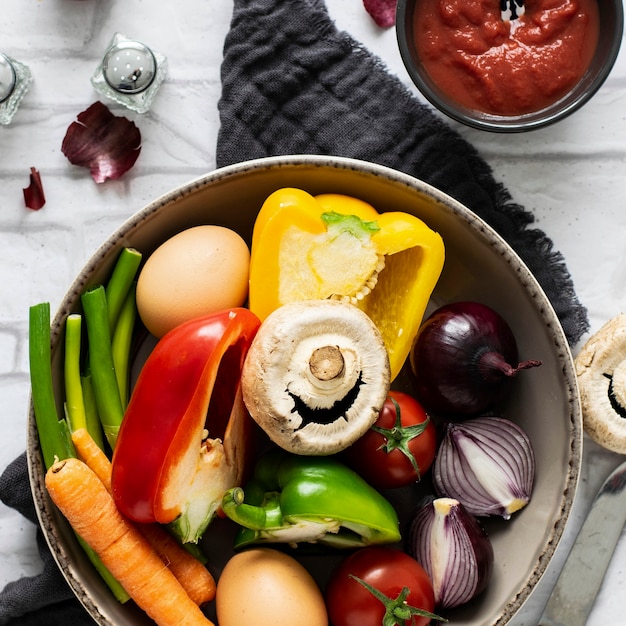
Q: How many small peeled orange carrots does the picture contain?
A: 2